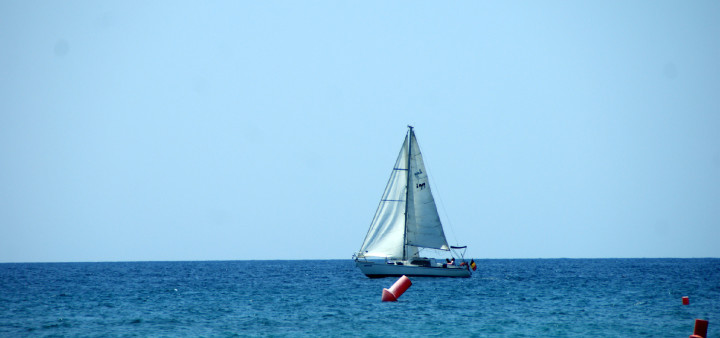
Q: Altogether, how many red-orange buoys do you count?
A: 3